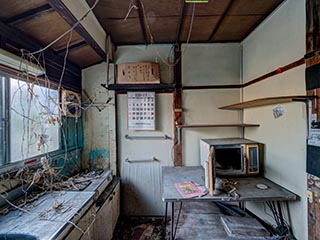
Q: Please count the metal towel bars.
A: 2